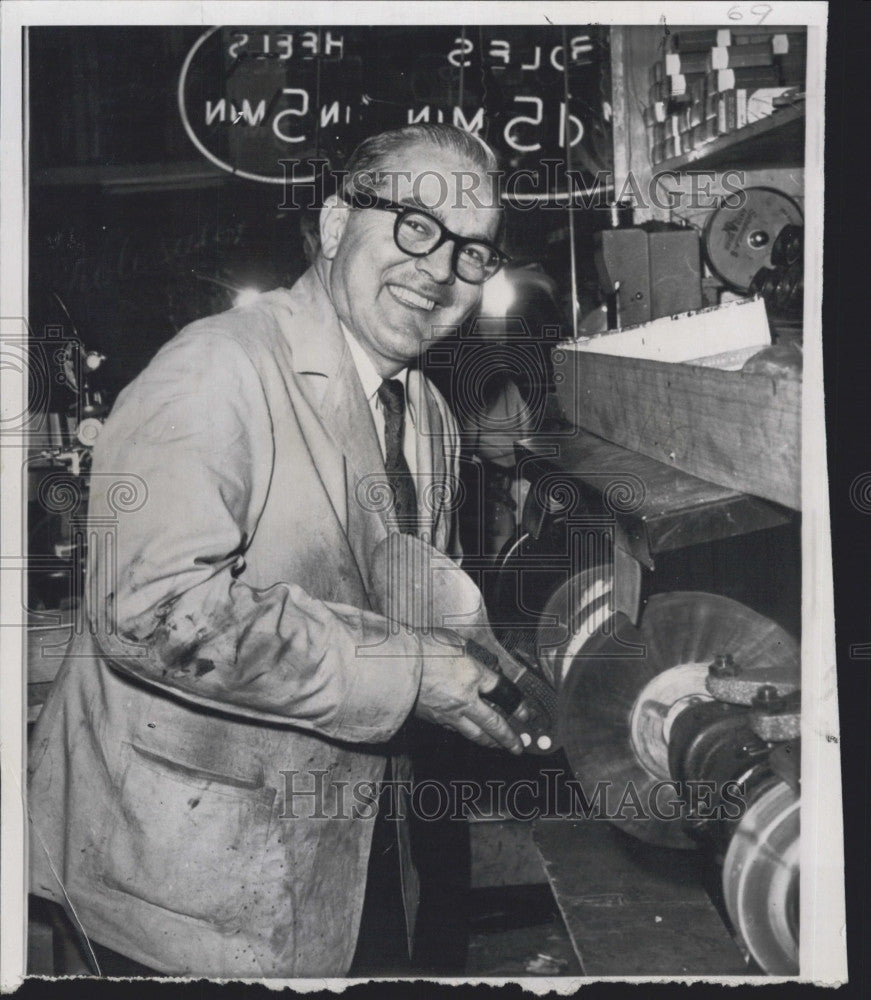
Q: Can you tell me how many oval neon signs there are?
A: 2